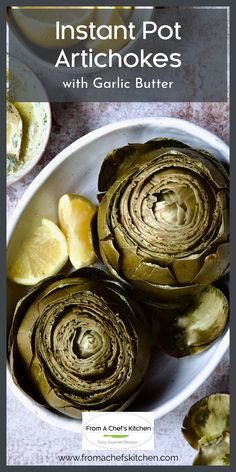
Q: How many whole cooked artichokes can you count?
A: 2